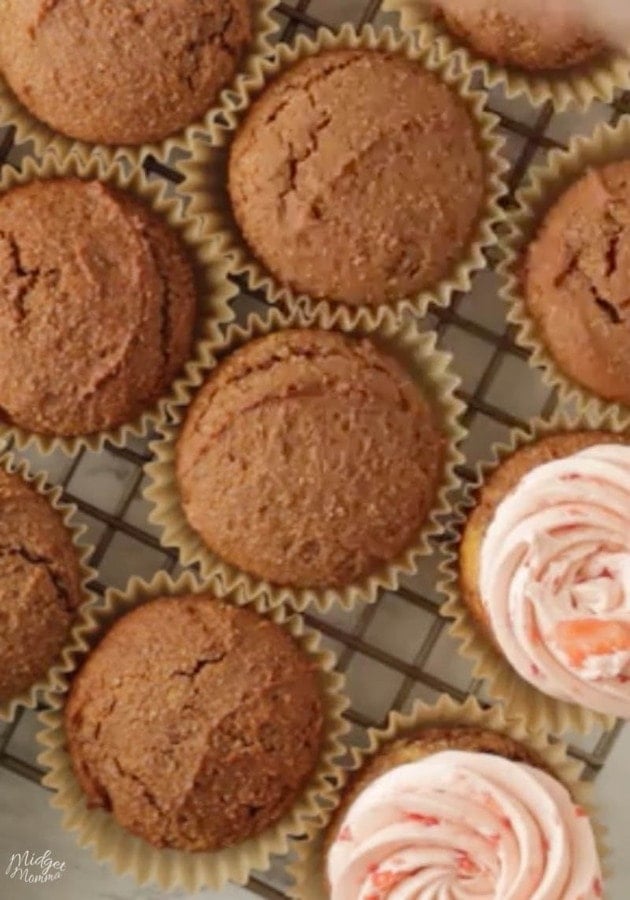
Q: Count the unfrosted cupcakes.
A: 8